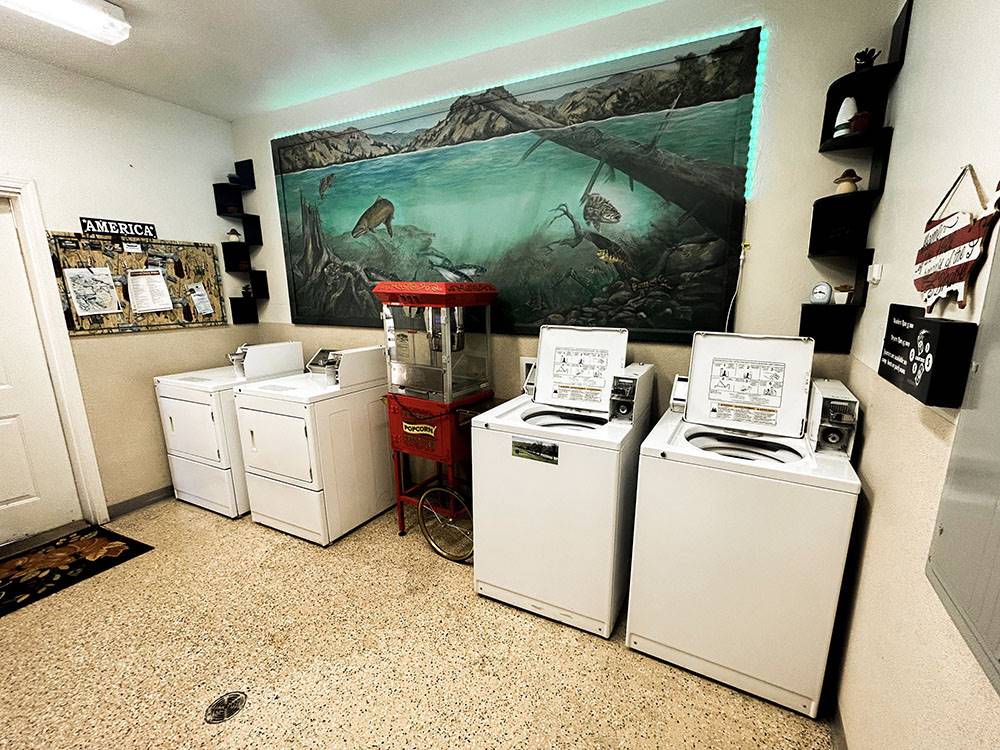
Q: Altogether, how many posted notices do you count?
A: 3